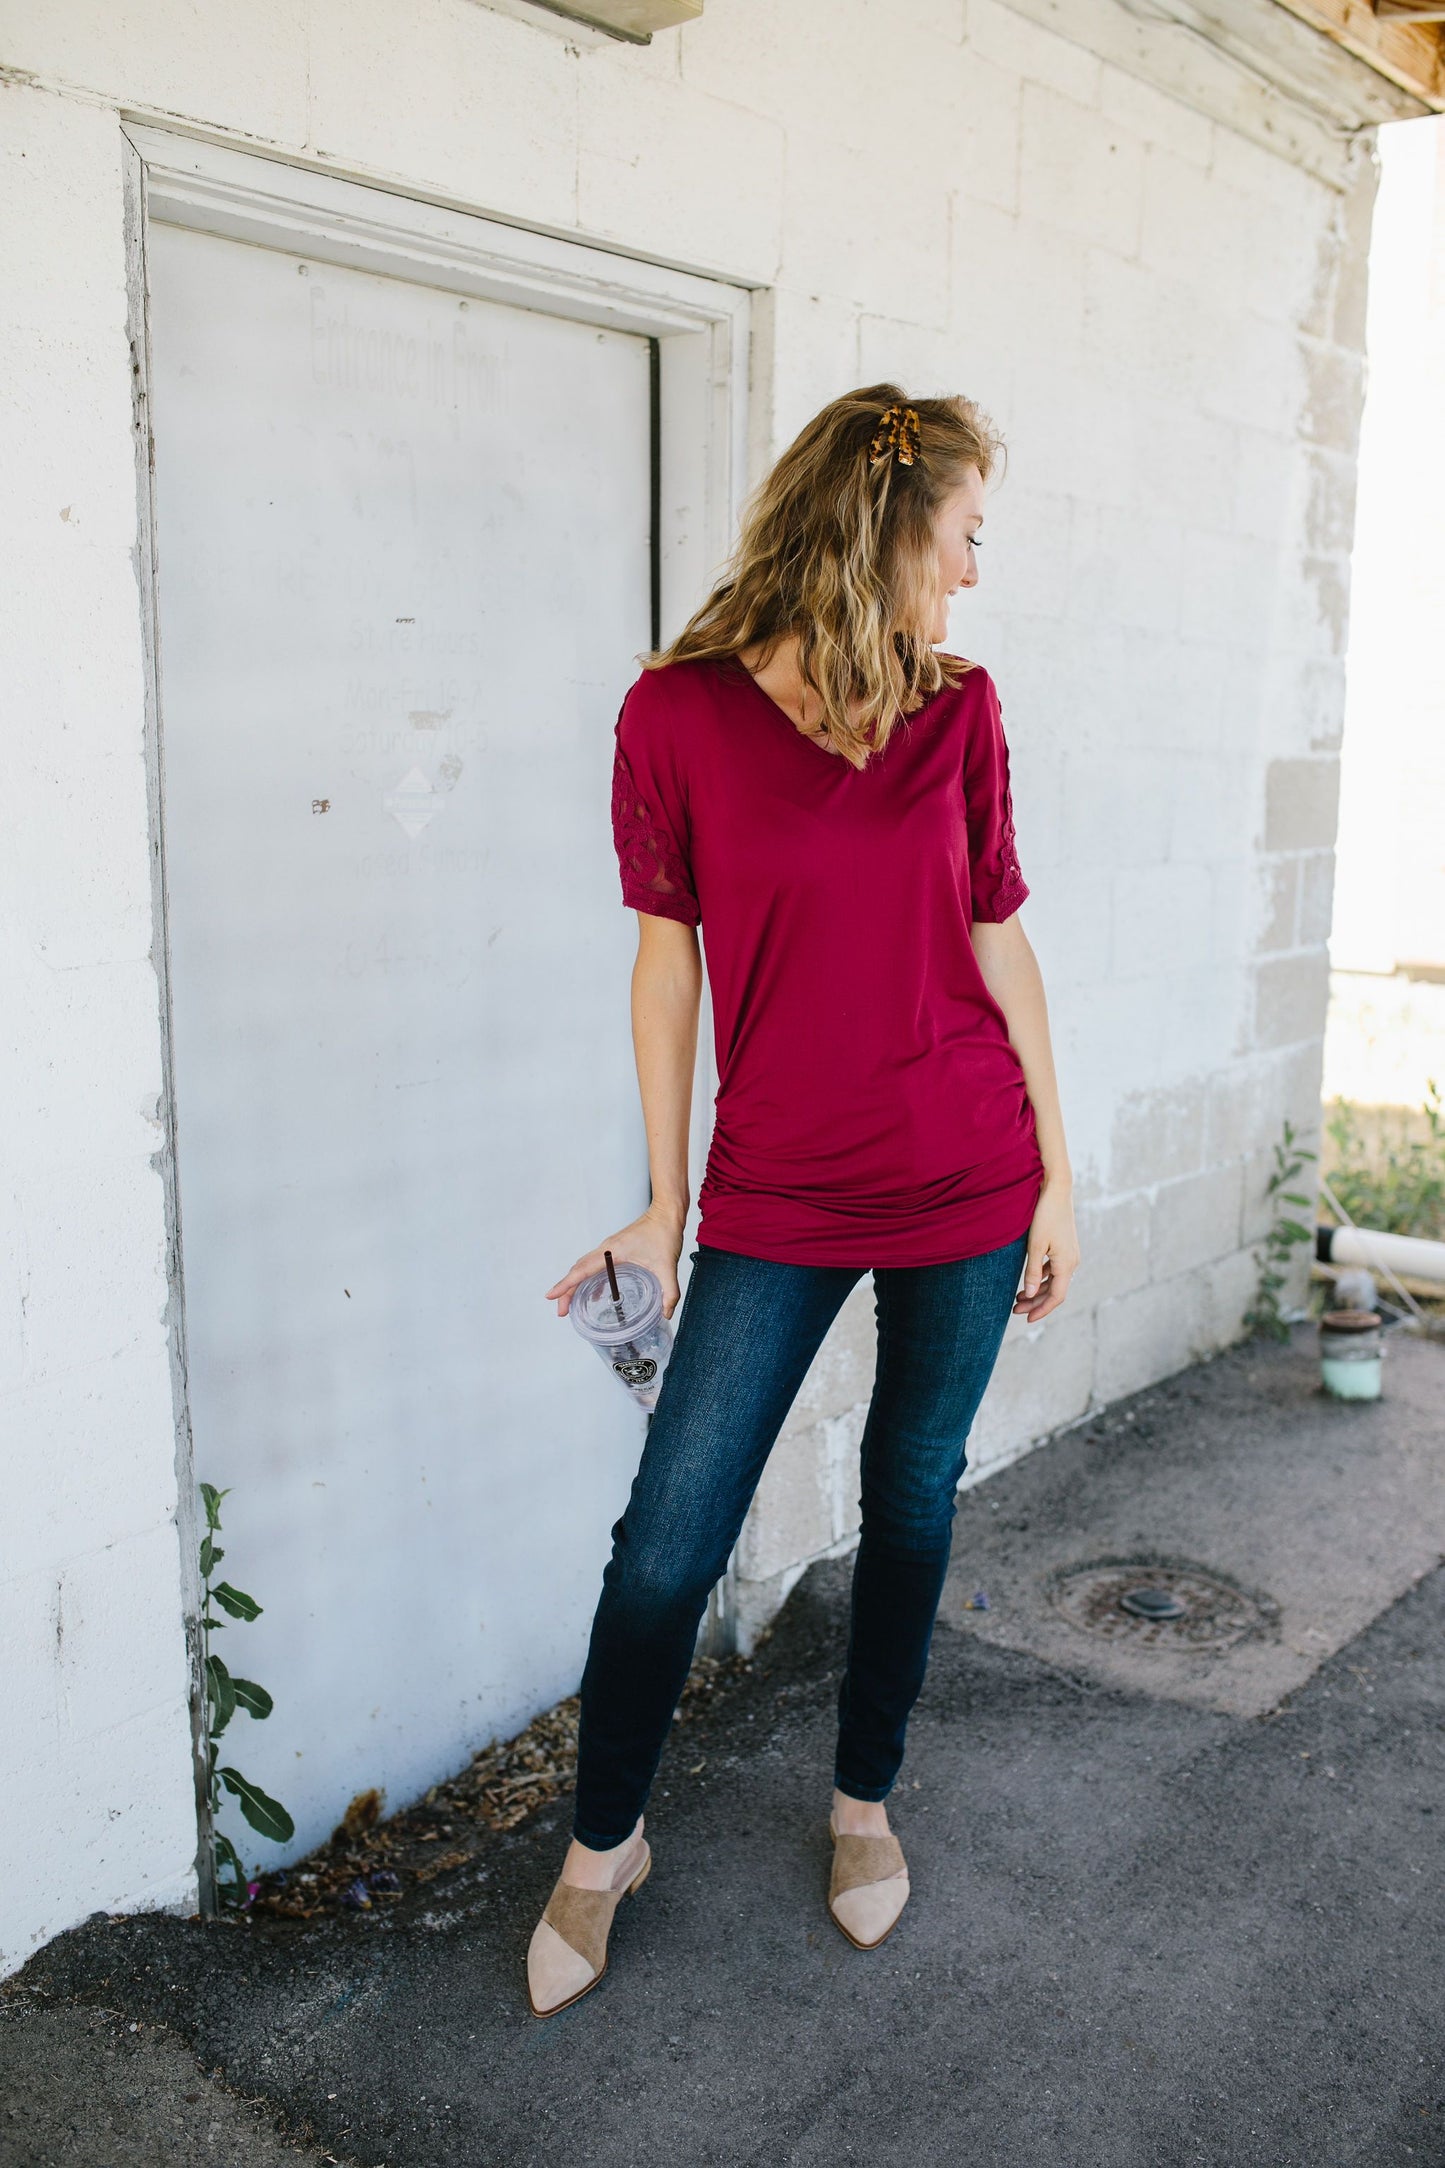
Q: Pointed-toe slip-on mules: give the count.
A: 2